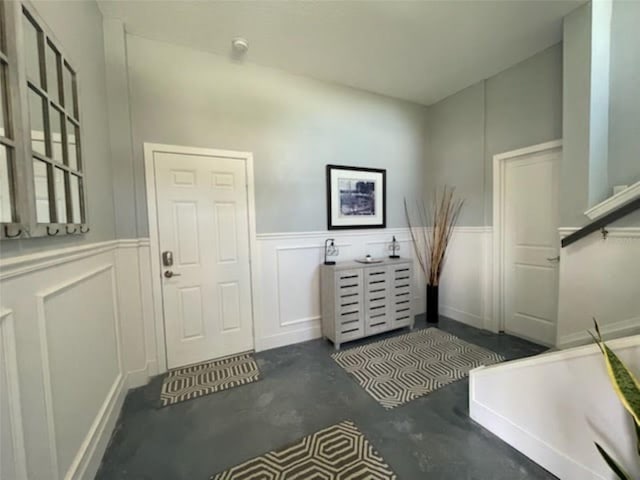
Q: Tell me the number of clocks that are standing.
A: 0